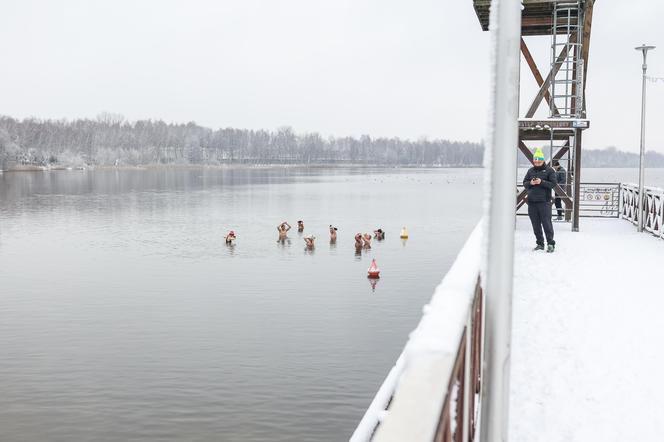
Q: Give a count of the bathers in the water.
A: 8